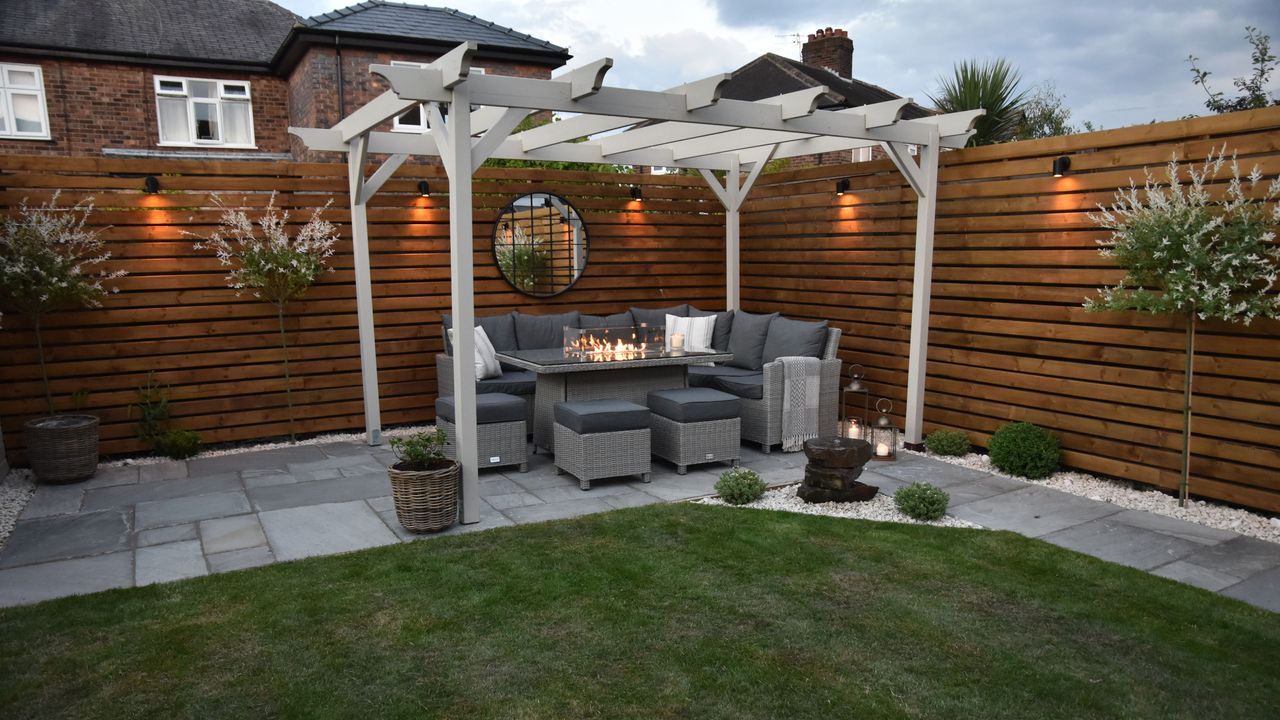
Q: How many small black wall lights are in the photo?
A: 5